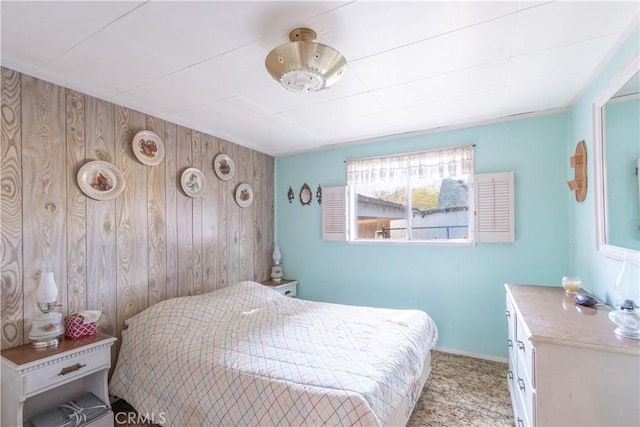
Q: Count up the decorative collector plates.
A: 5